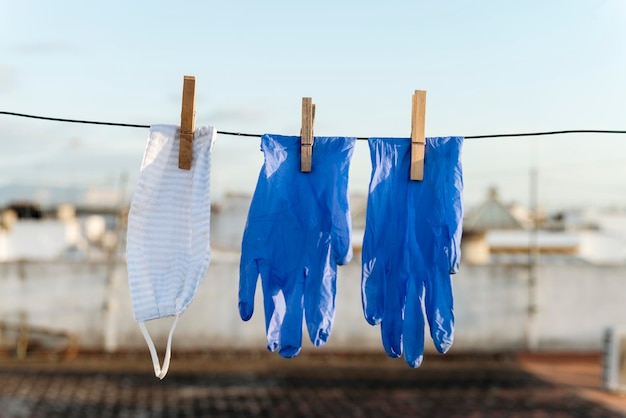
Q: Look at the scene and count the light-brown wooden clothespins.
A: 3